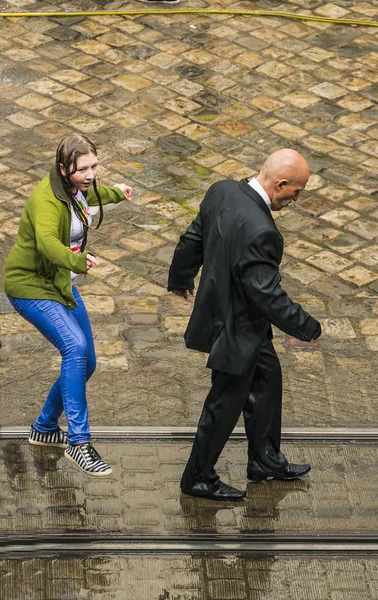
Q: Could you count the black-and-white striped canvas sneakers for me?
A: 2